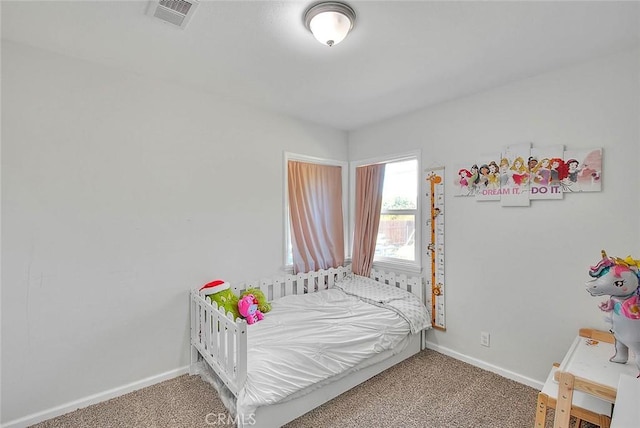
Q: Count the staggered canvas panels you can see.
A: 5